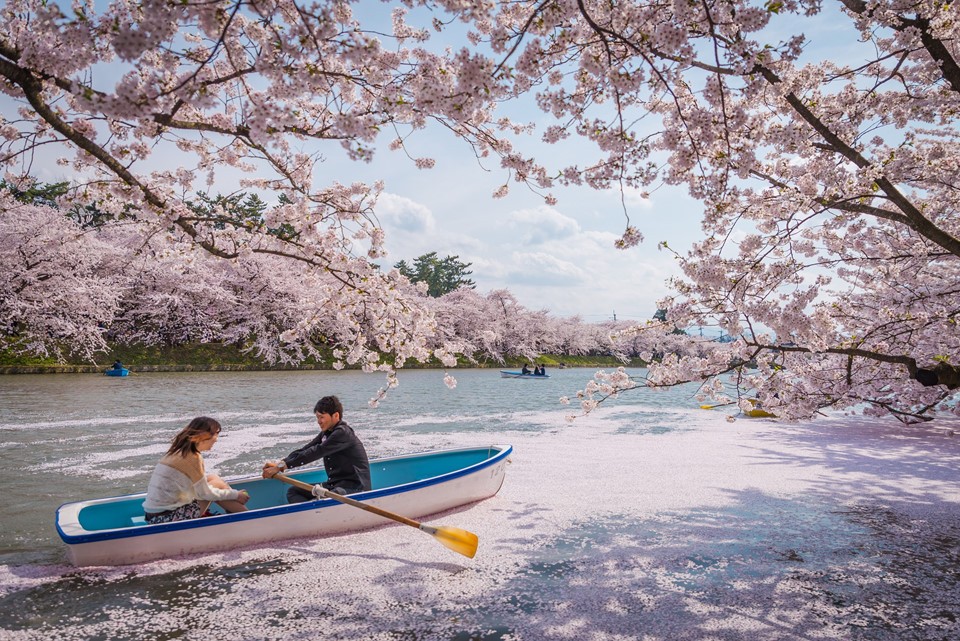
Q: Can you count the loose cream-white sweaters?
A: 1